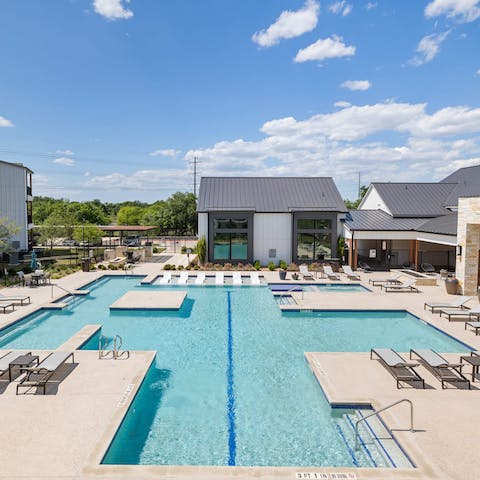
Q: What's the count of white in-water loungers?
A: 6